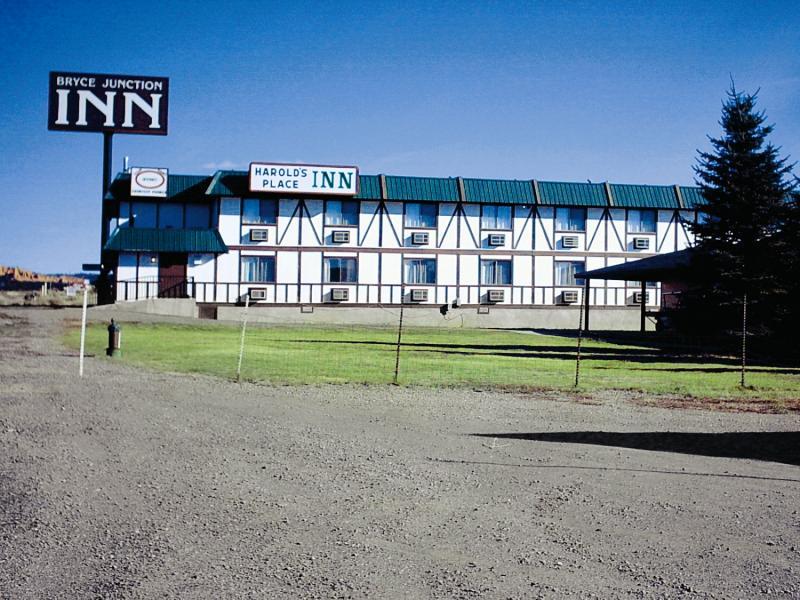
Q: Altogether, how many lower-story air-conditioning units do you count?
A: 6